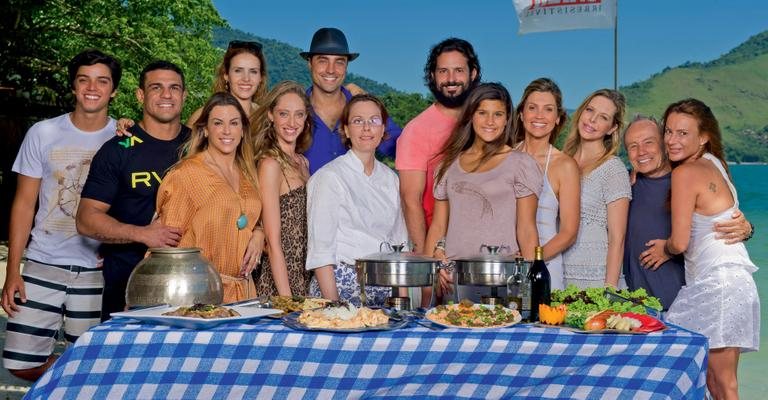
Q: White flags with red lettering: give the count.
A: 1